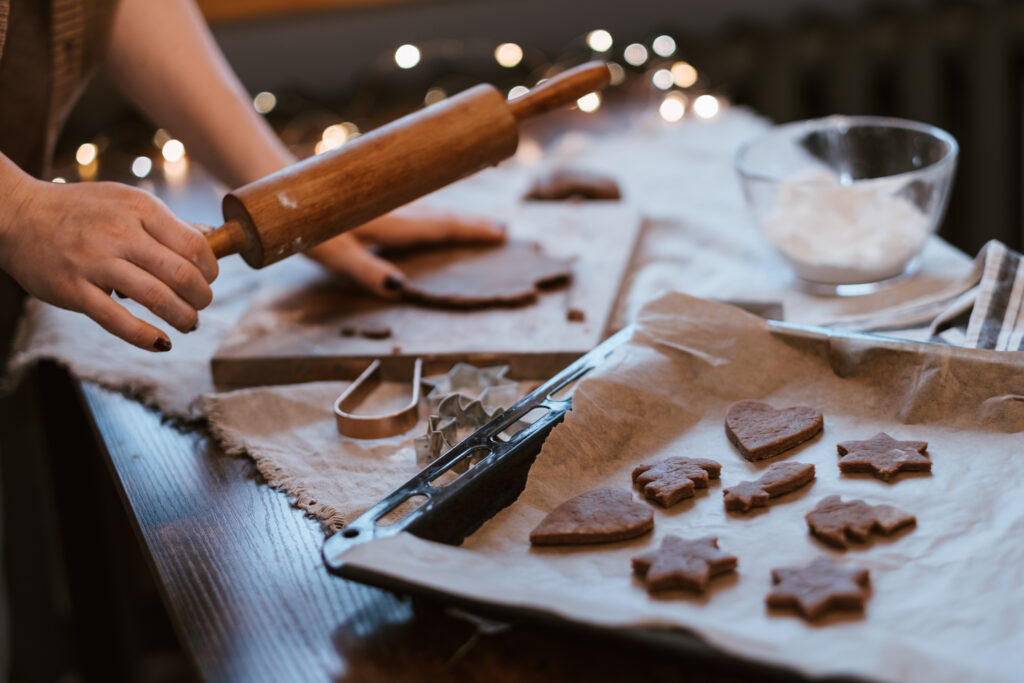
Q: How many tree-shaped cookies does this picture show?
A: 2